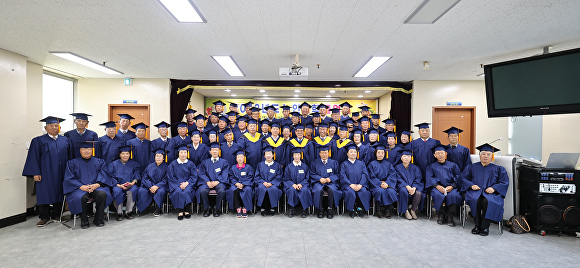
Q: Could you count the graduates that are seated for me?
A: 14